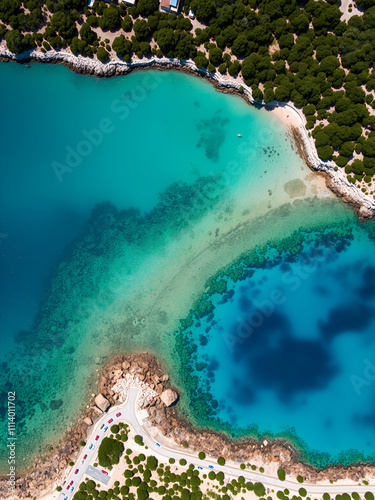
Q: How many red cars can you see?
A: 8